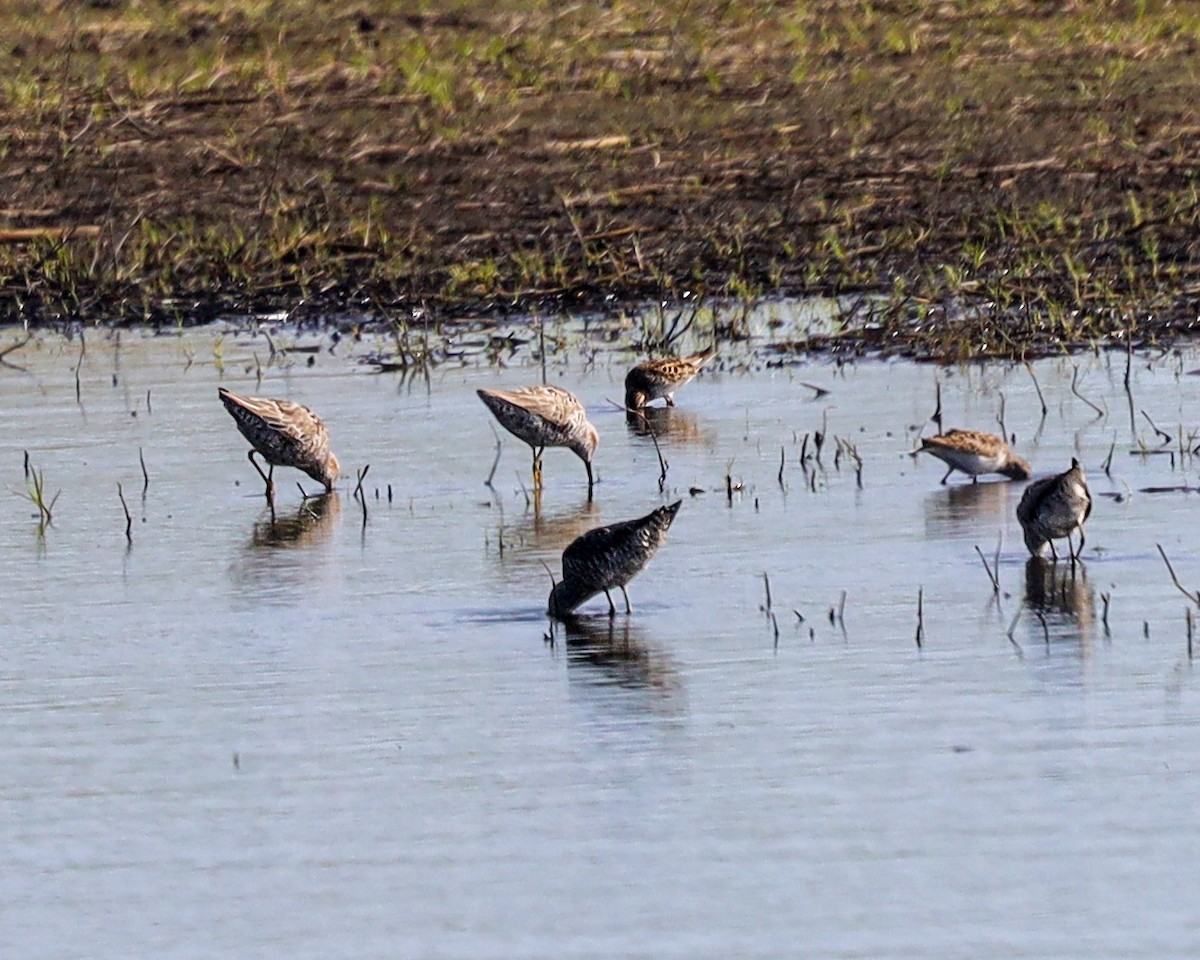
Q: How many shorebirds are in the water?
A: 6